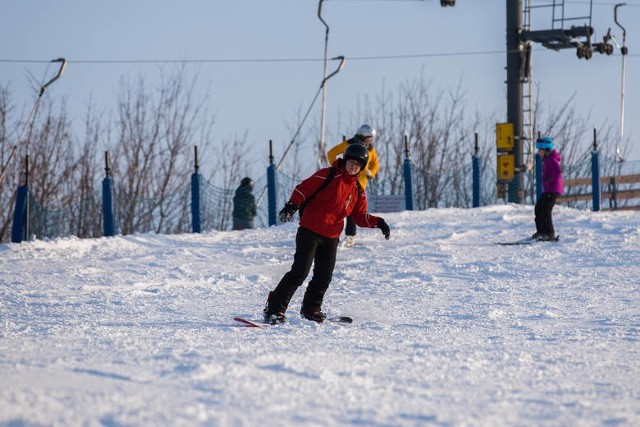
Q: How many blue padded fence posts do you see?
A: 8